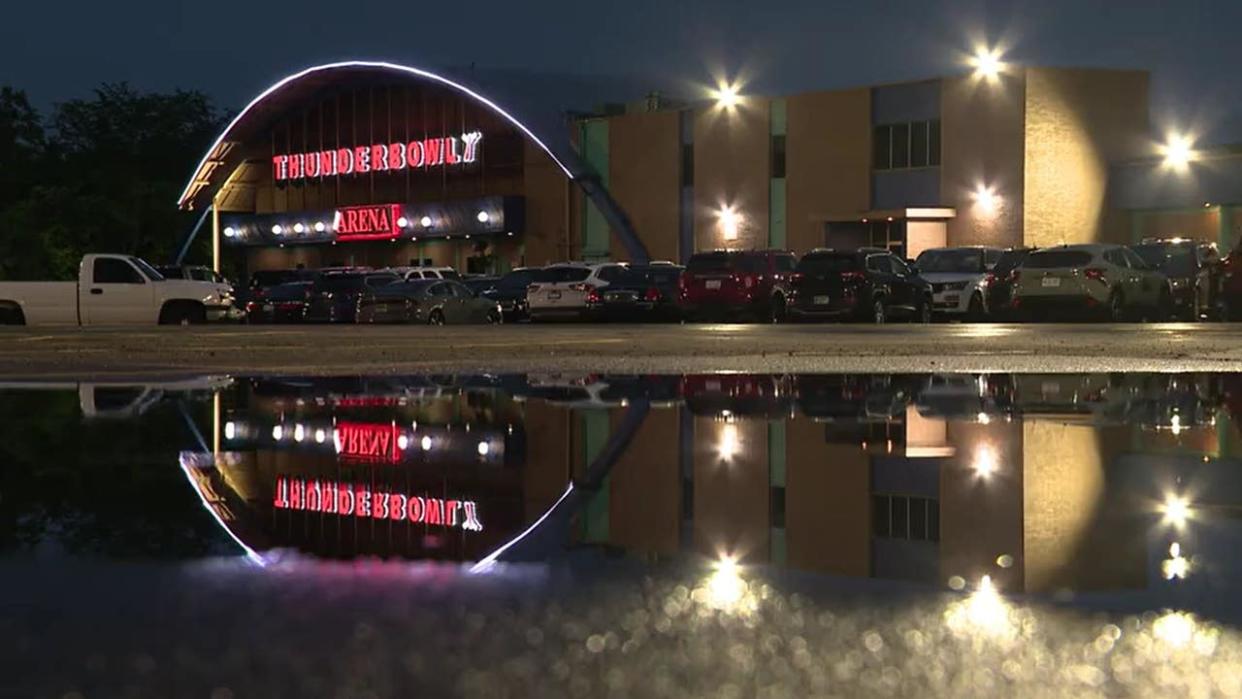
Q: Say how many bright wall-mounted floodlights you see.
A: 5